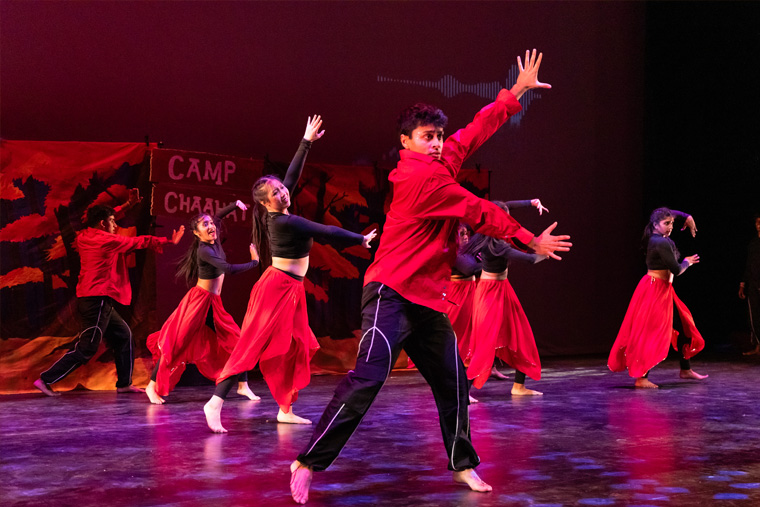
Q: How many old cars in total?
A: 0